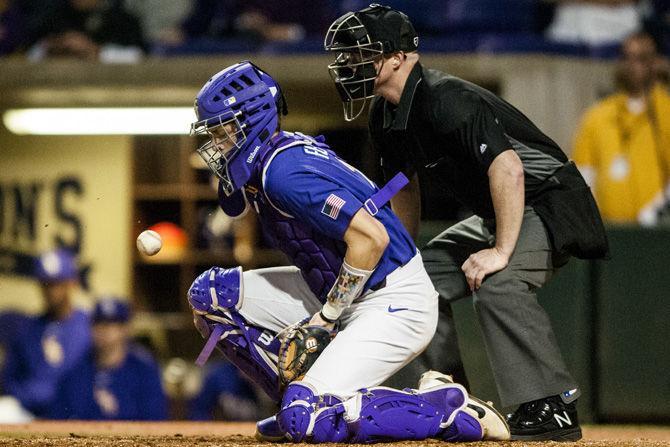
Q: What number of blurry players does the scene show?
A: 2